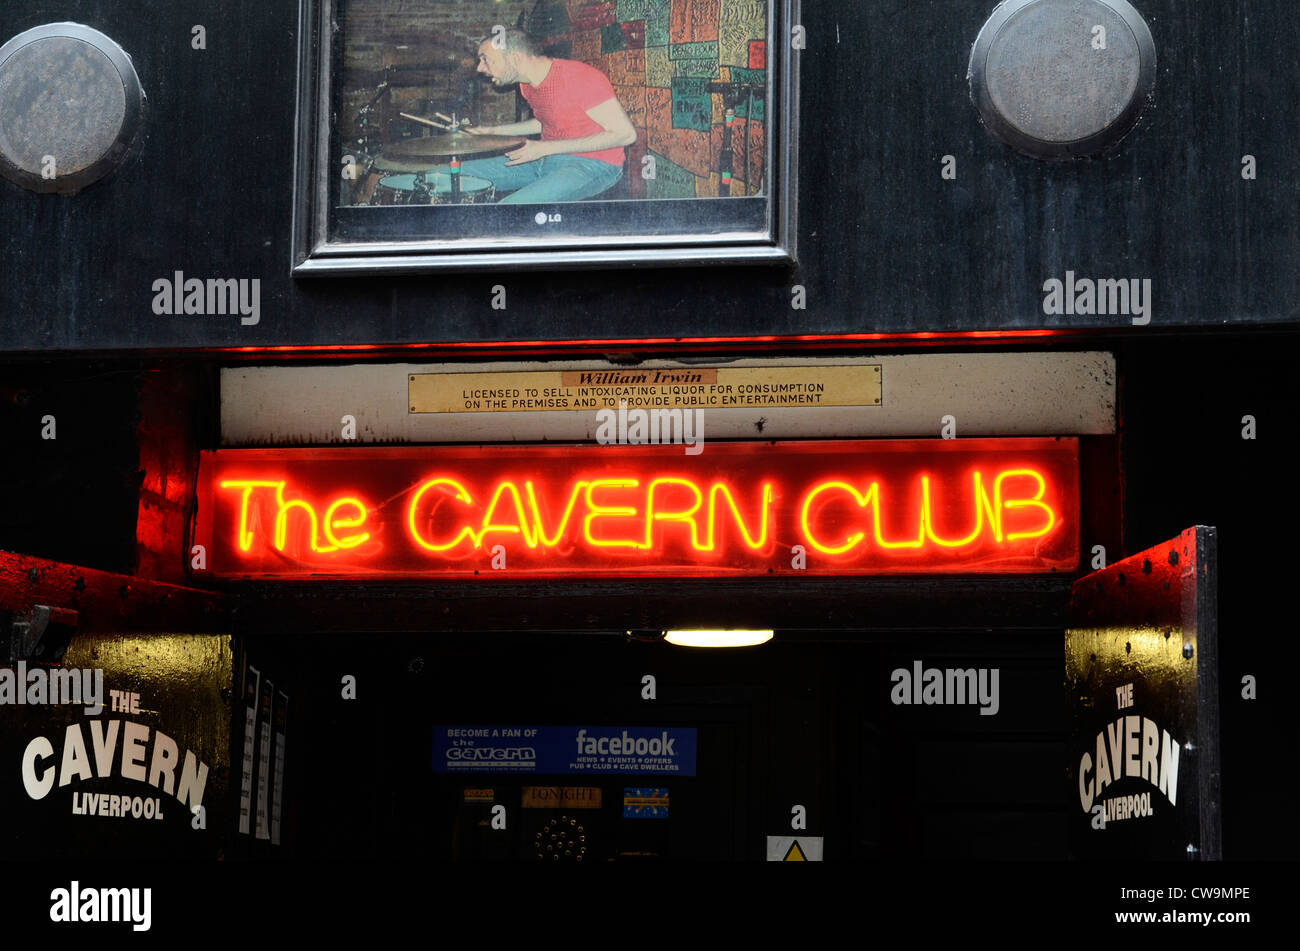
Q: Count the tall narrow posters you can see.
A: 3